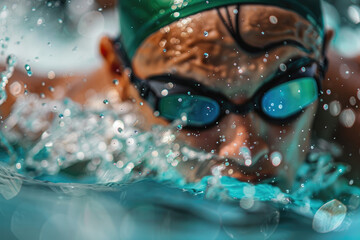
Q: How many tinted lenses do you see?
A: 2